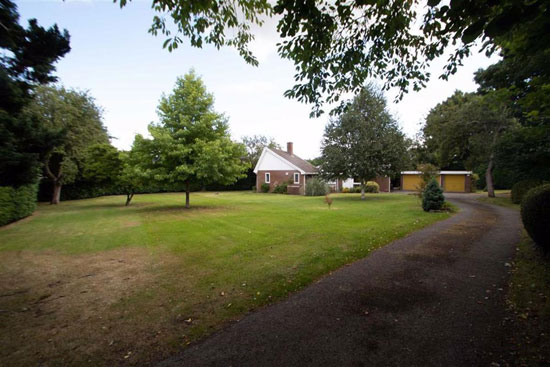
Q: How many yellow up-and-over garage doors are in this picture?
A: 2